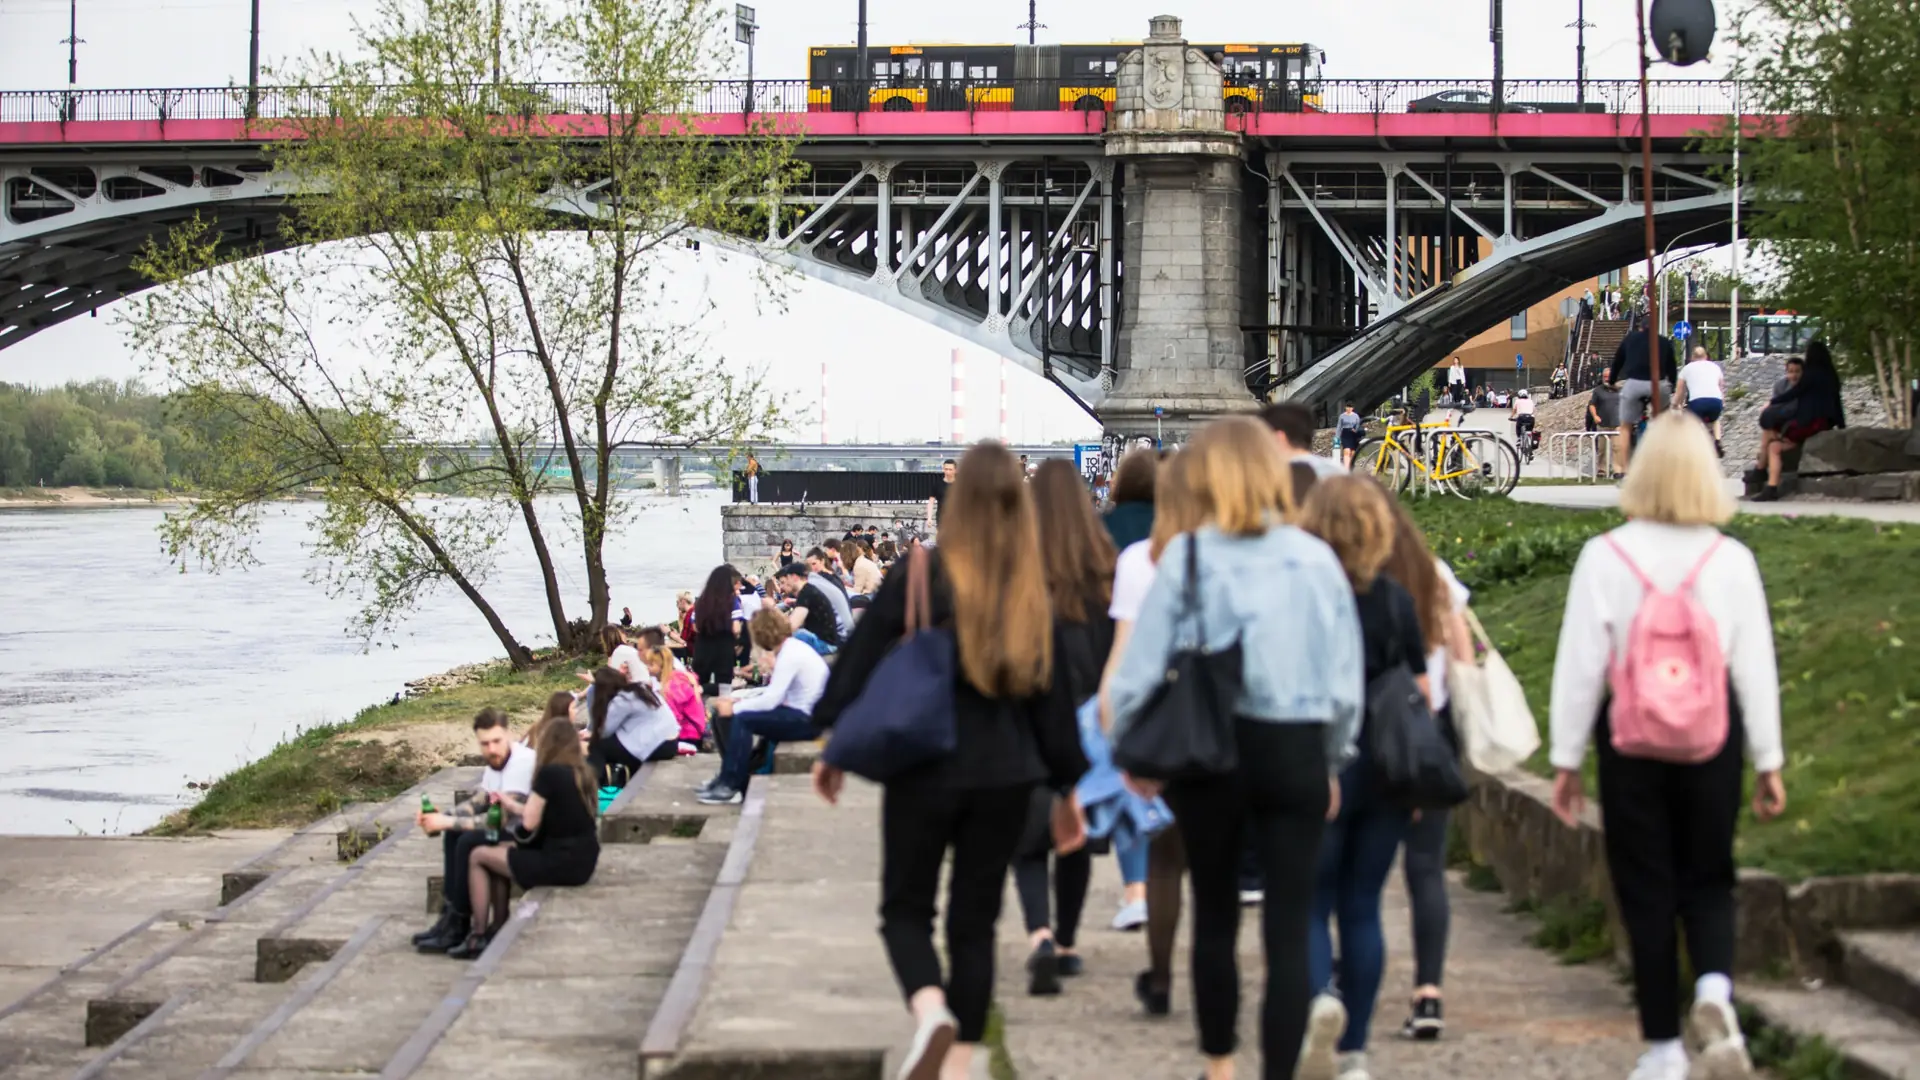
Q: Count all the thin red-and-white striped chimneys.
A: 3